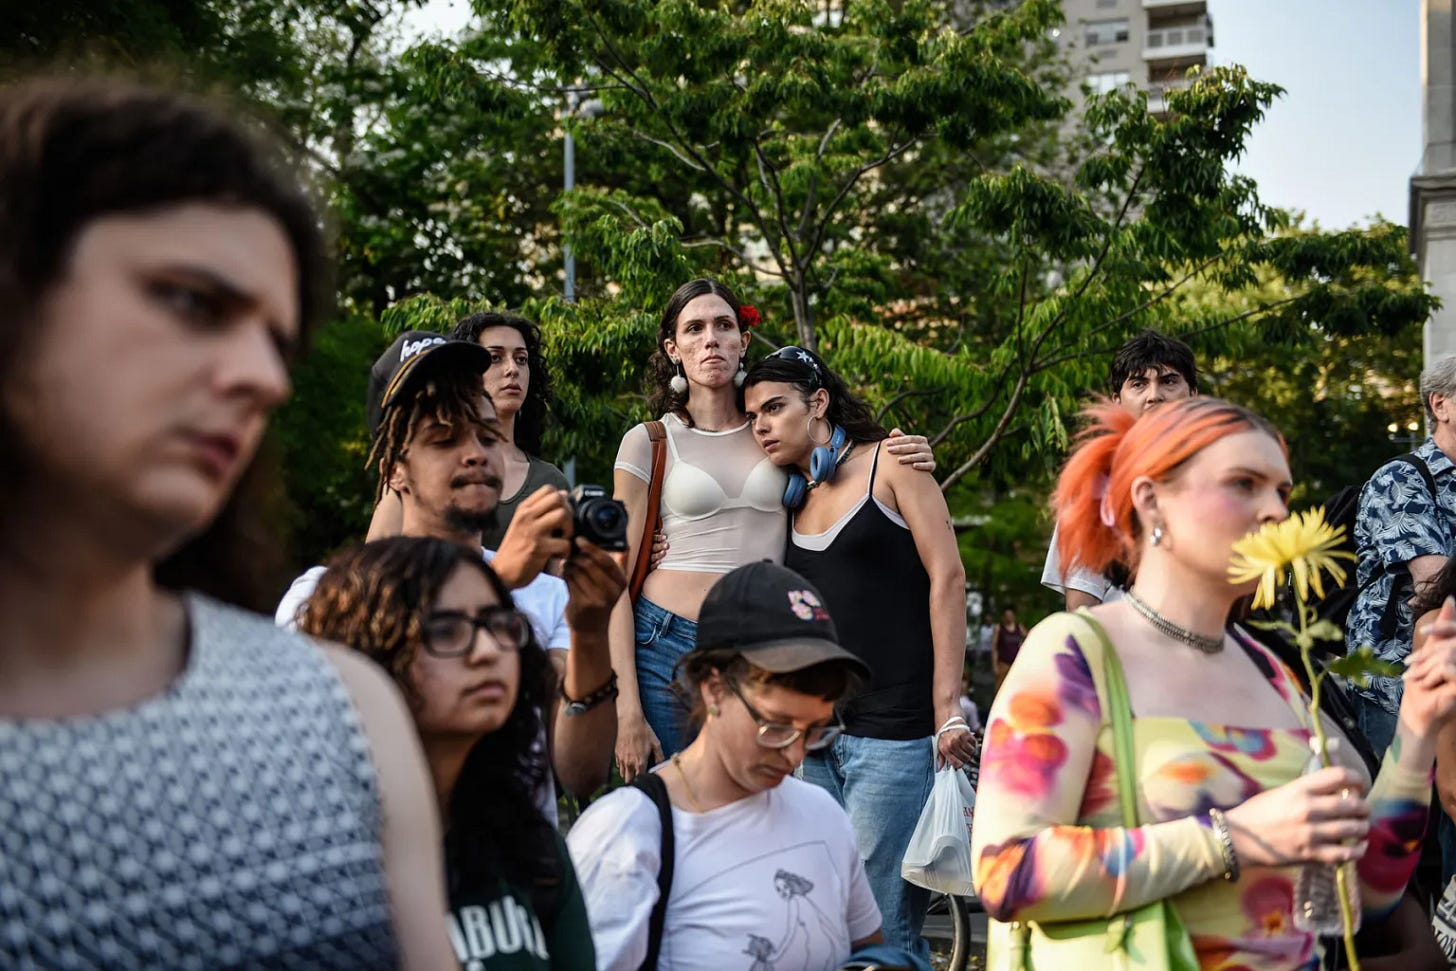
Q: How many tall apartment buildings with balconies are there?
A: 1